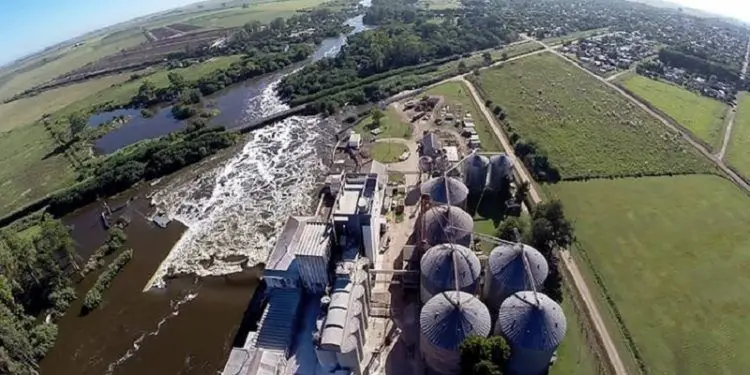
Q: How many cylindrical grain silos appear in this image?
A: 8